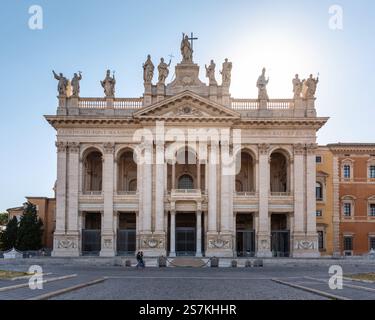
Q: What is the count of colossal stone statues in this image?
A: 11